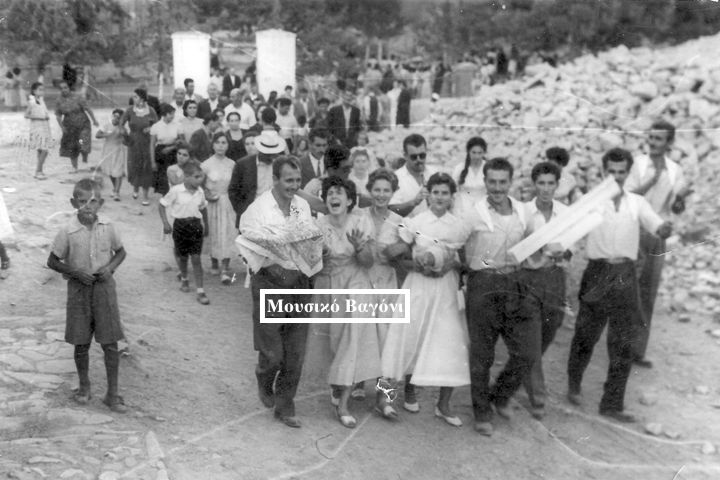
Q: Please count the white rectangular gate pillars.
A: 2